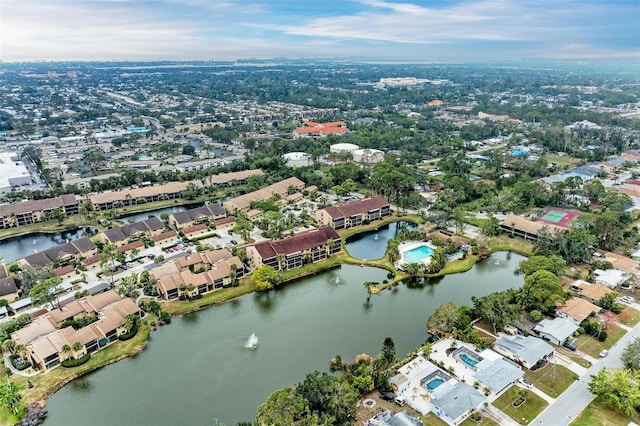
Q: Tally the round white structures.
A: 3